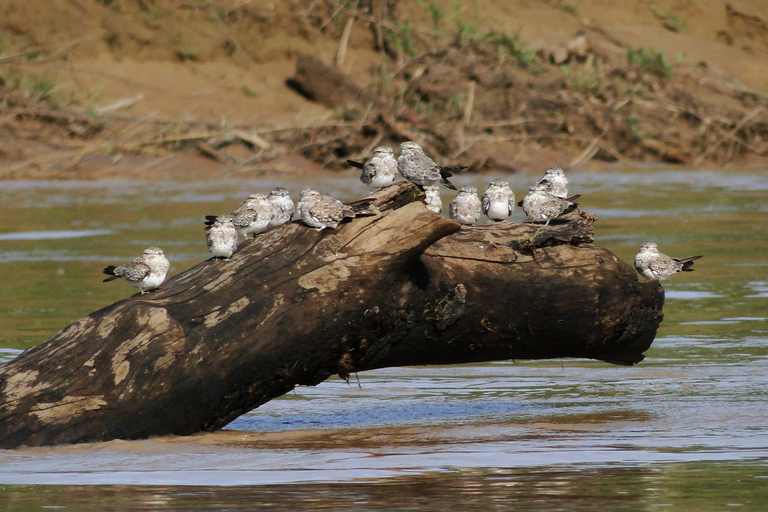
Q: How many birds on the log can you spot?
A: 13